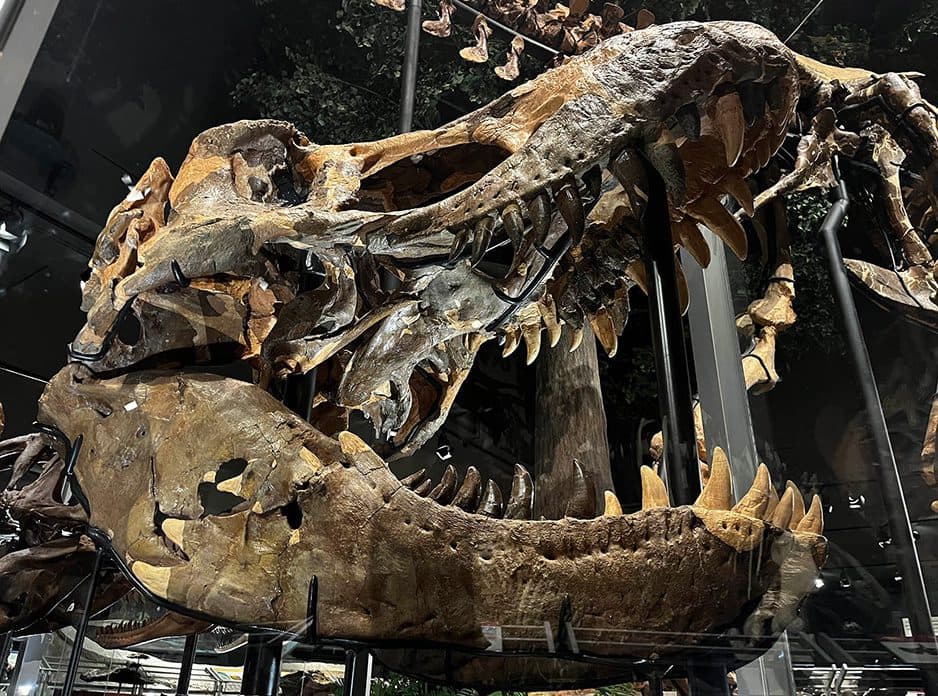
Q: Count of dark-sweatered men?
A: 0